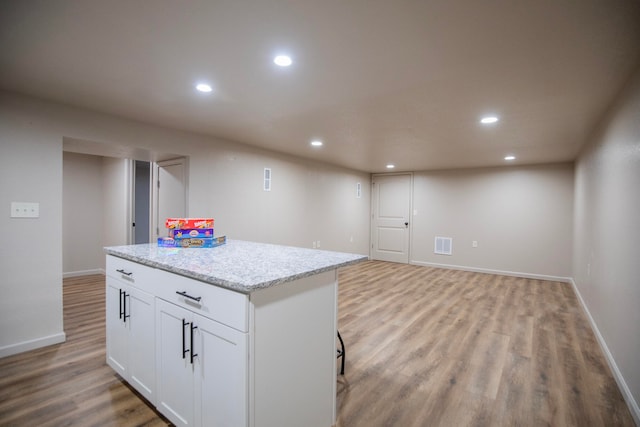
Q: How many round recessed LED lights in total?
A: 6